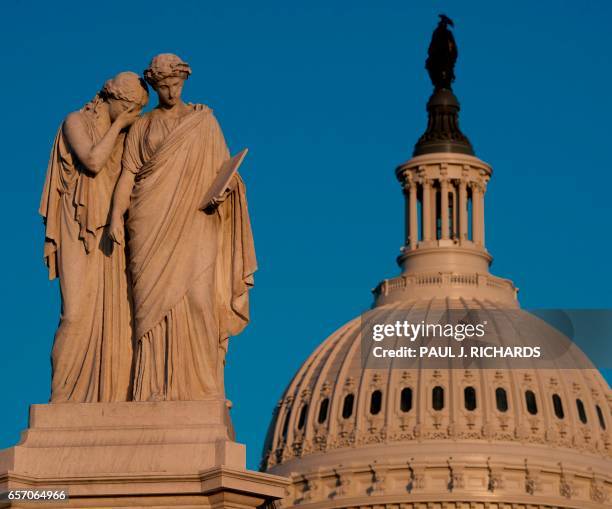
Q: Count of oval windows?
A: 13